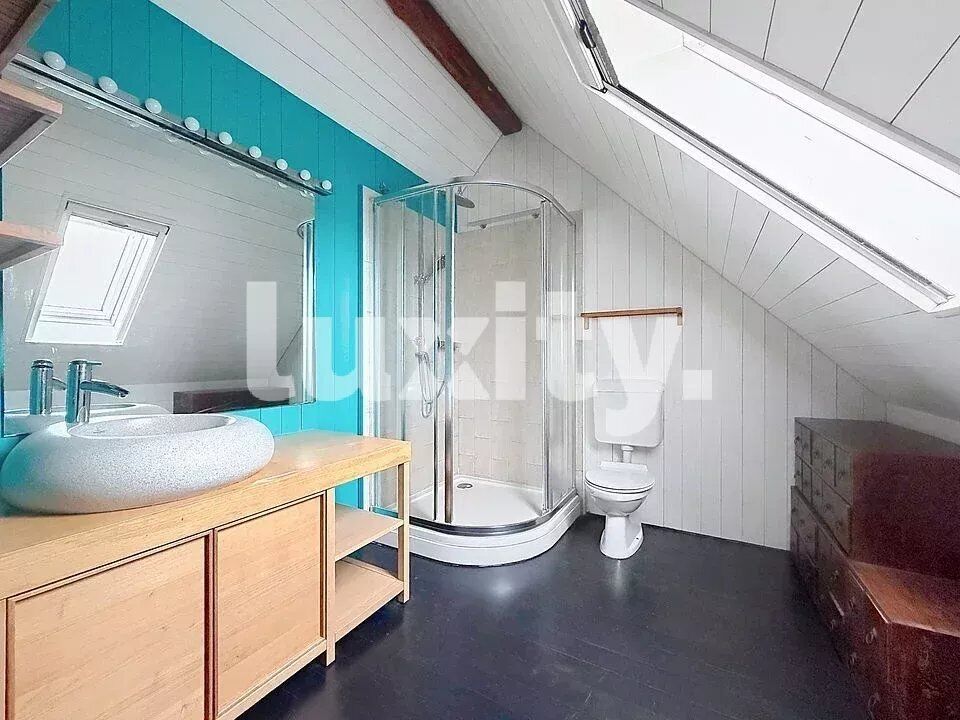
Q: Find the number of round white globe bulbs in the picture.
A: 9